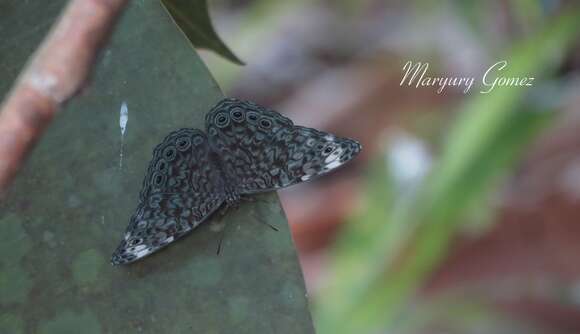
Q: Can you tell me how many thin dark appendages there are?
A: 2